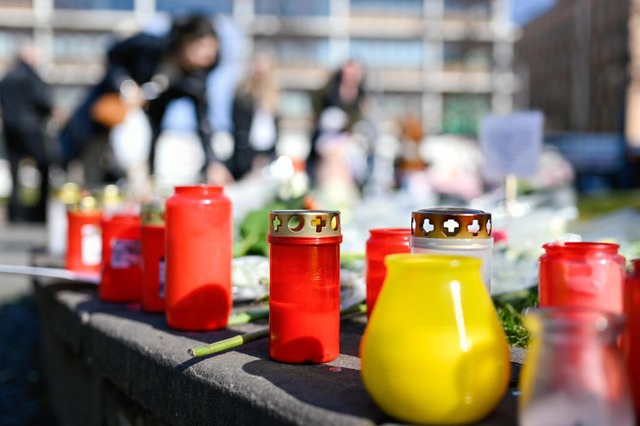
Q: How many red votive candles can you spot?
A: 8